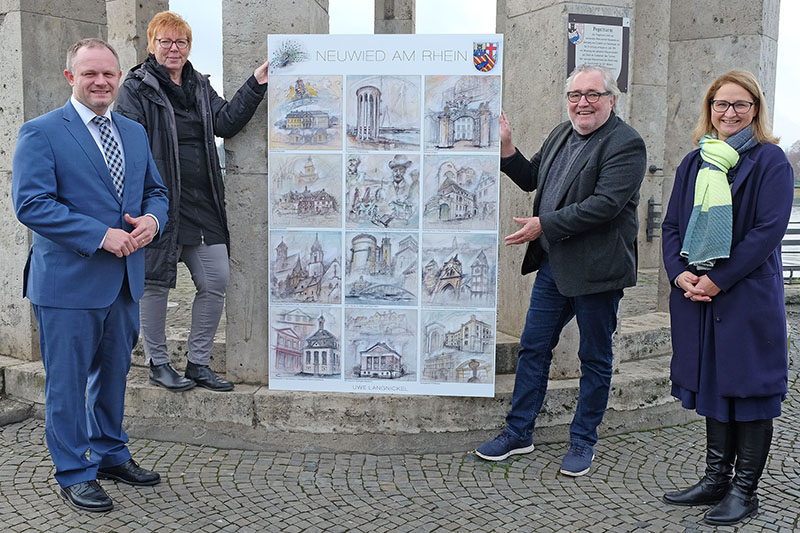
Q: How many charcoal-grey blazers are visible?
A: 1